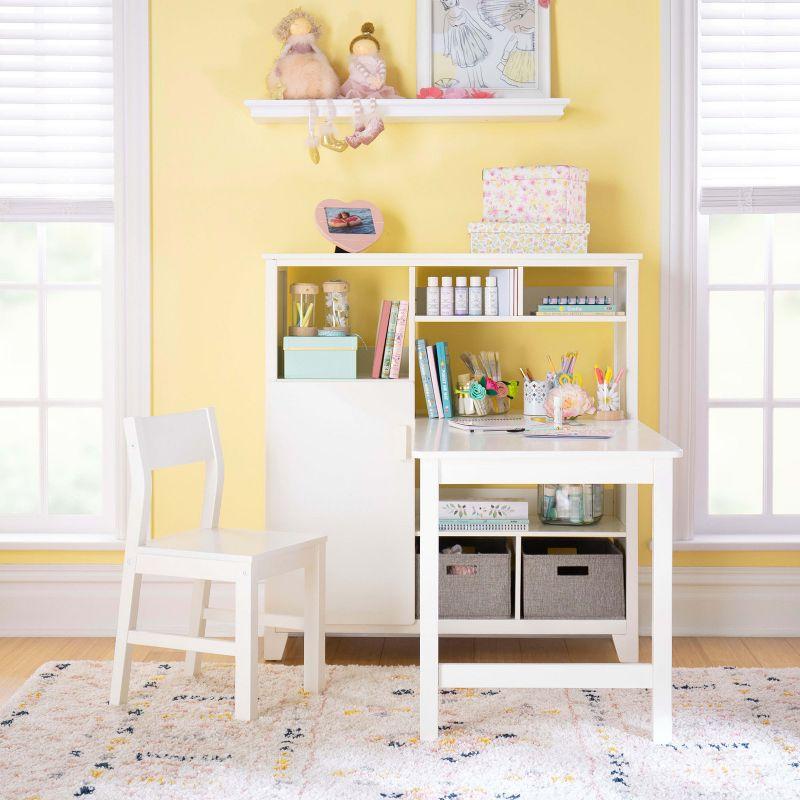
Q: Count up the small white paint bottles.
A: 5